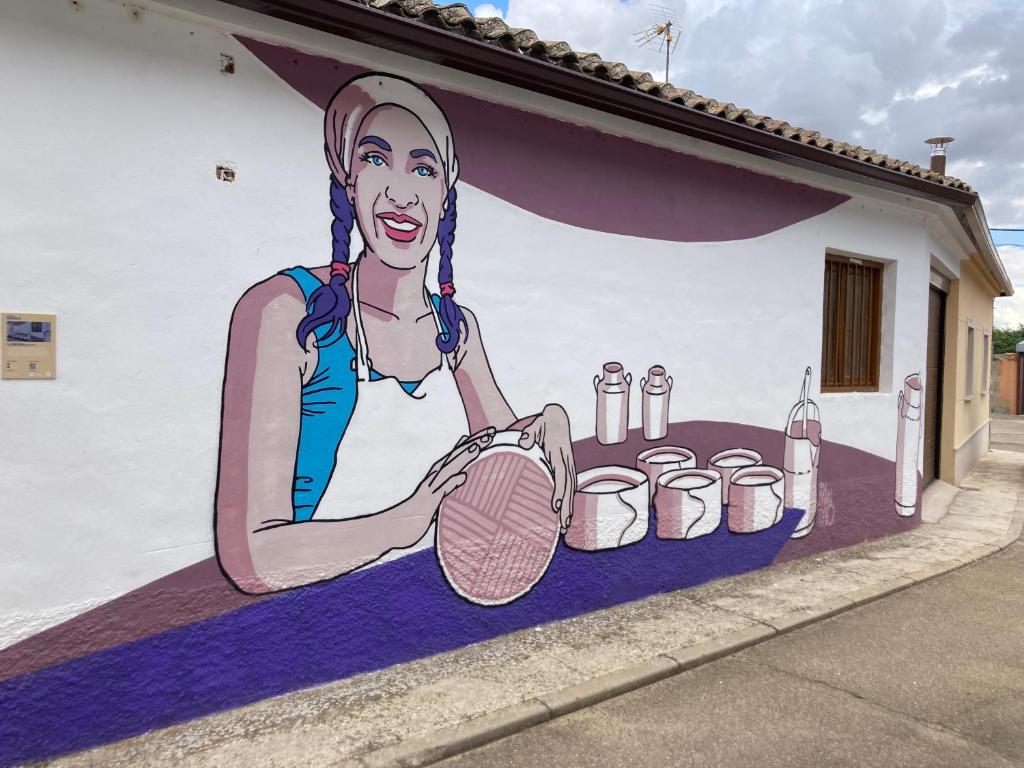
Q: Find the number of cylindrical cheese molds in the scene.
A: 5